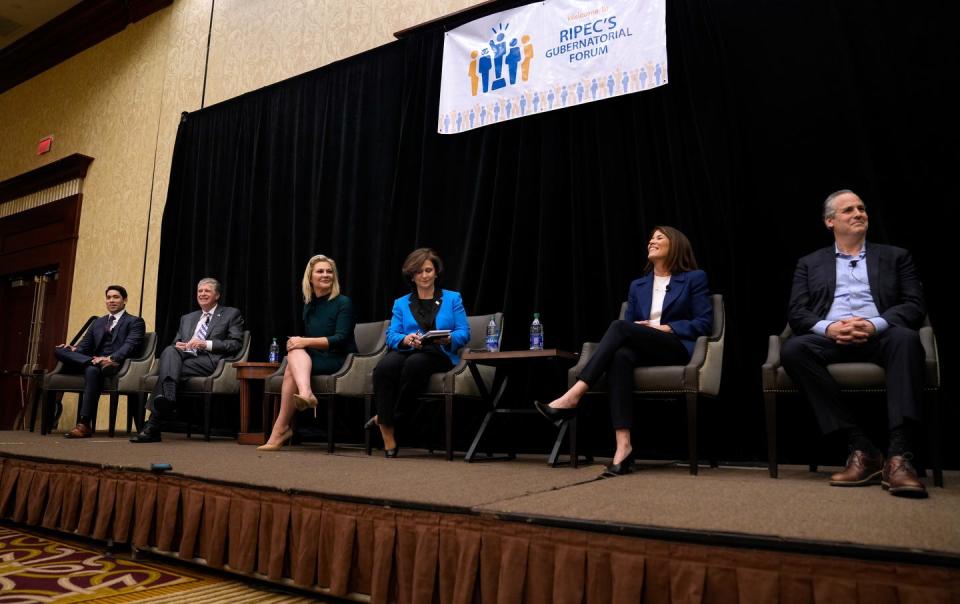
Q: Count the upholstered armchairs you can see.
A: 6